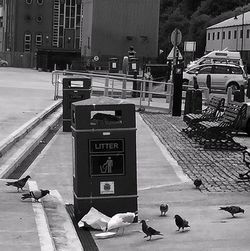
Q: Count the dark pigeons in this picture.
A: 7